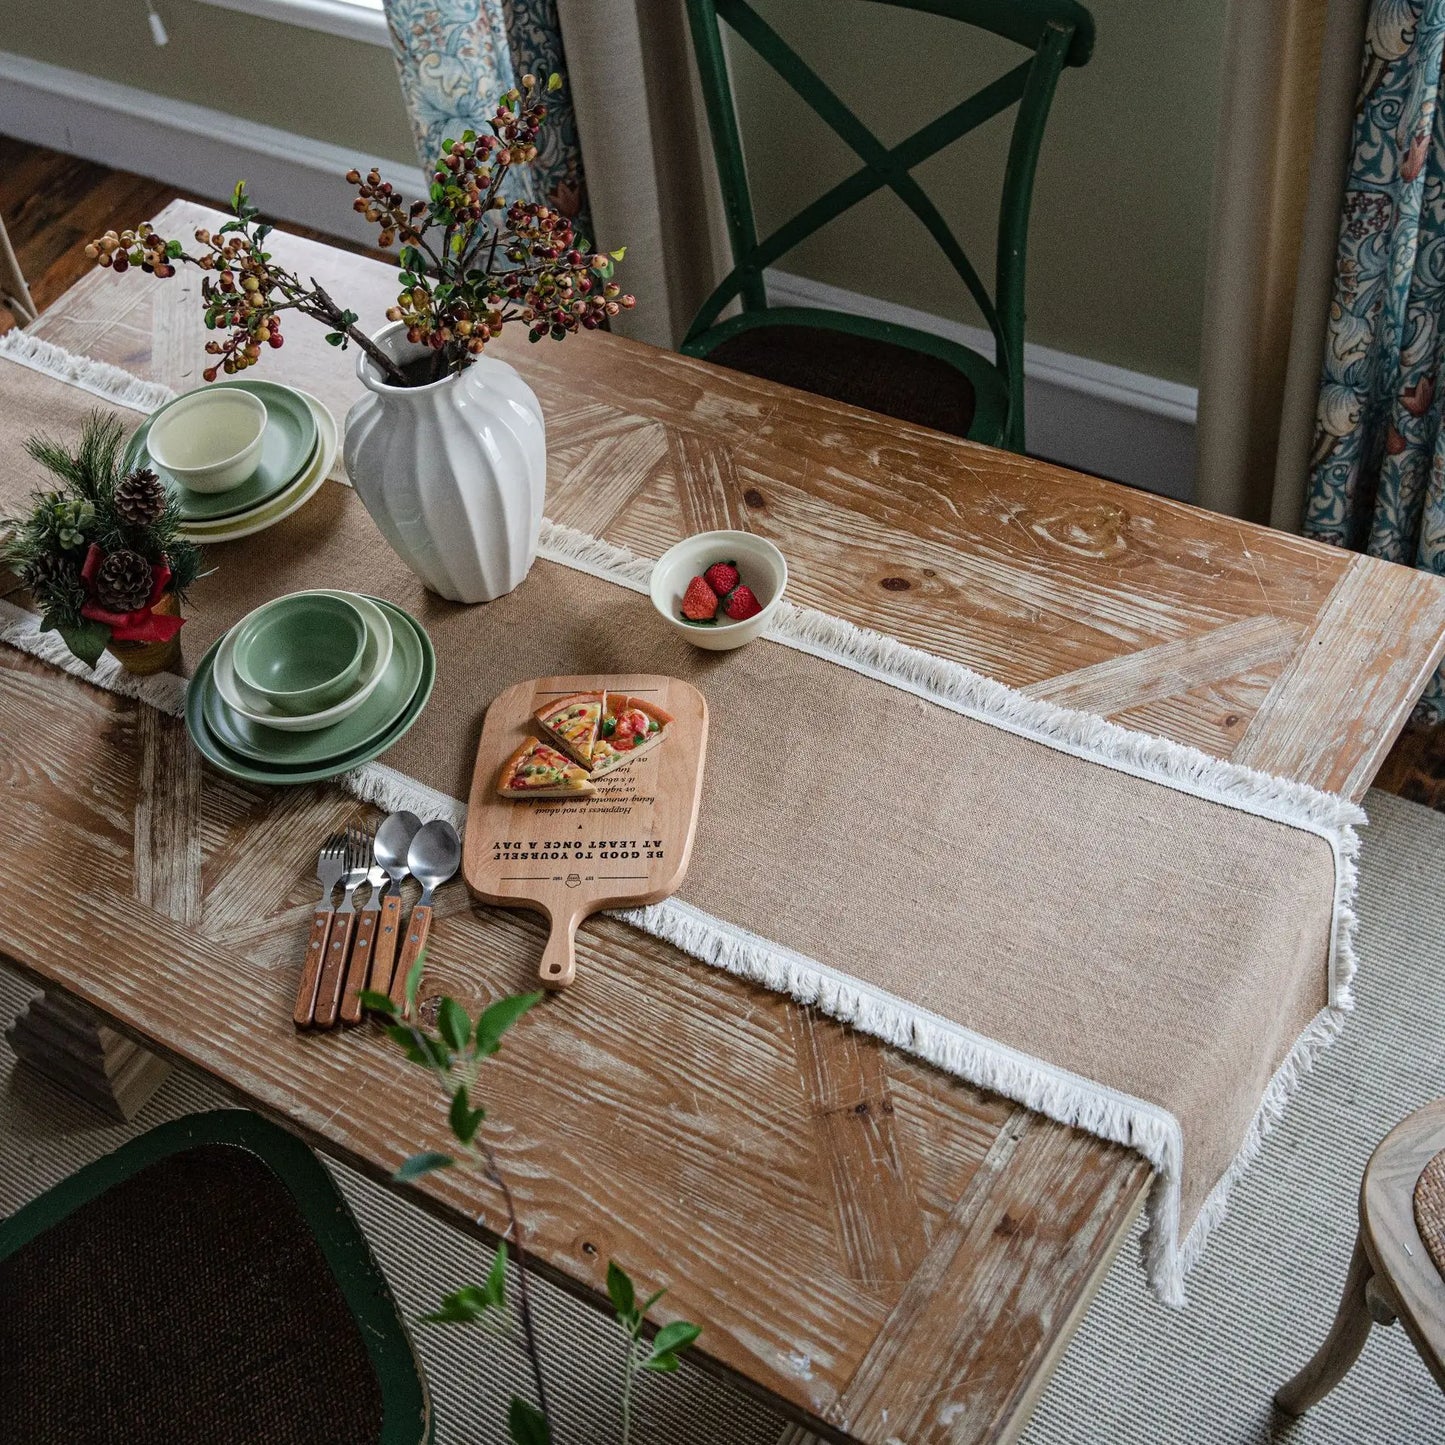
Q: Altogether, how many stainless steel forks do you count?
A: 3